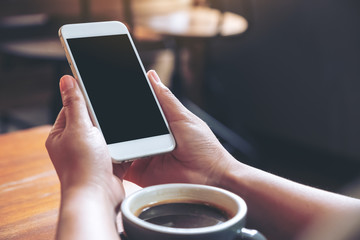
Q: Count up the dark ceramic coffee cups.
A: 1